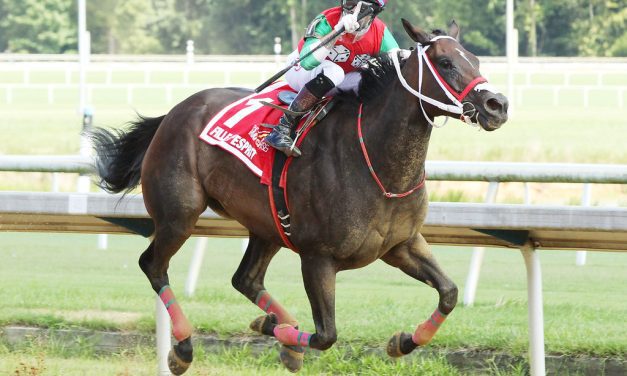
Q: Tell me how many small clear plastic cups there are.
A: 0